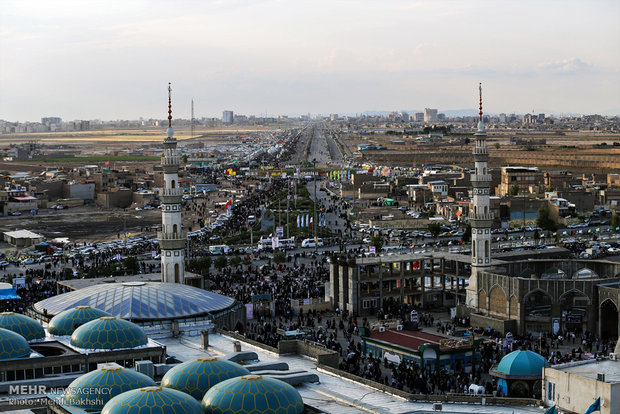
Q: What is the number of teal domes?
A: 9